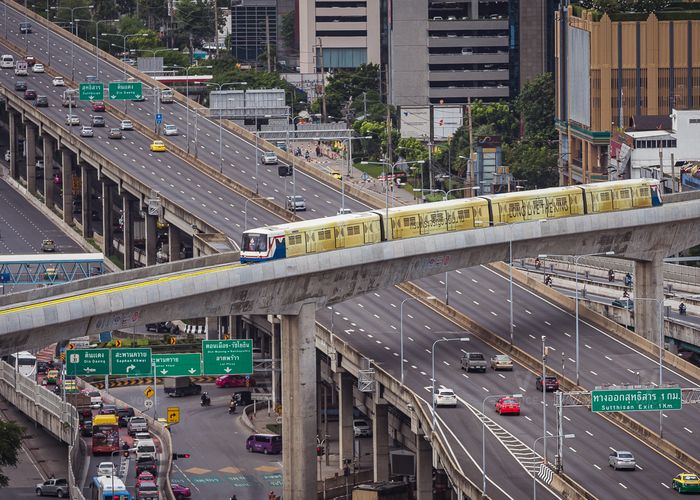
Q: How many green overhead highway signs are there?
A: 7